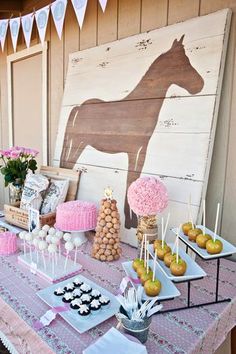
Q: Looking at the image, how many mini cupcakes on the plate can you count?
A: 12